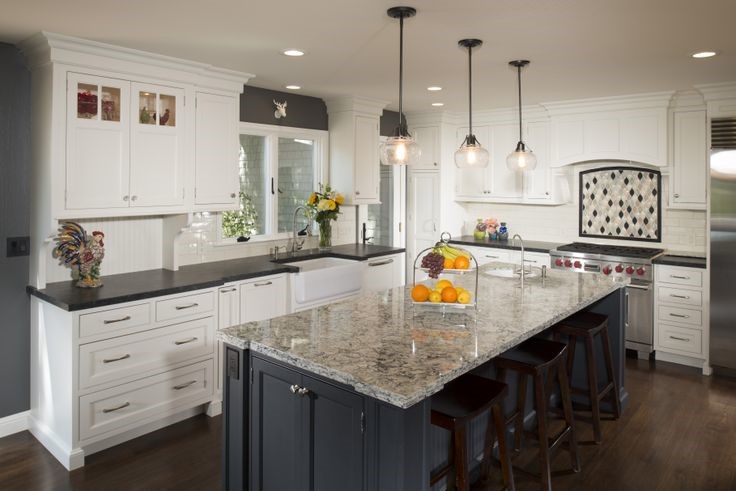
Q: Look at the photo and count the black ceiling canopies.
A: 3